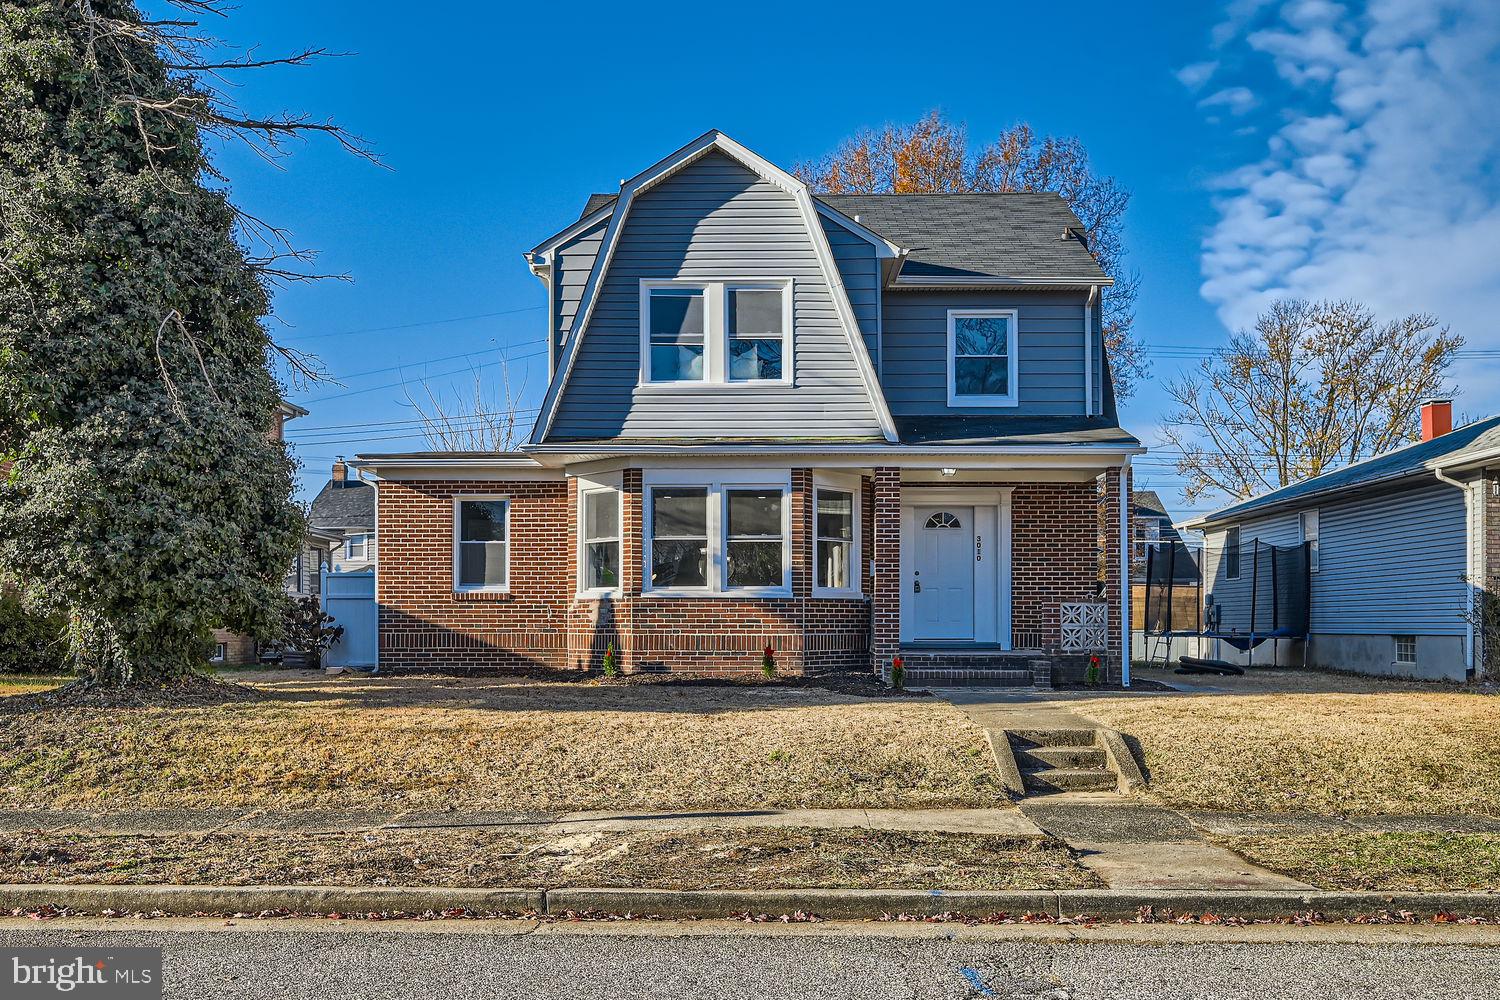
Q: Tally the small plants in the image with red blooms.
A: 4